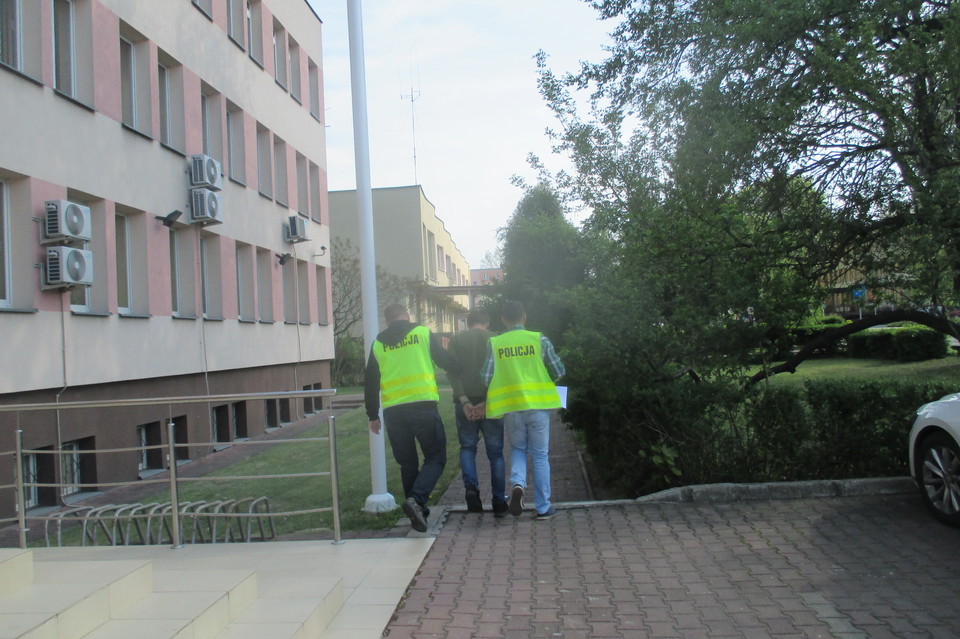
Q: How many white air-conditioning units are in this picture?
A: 5